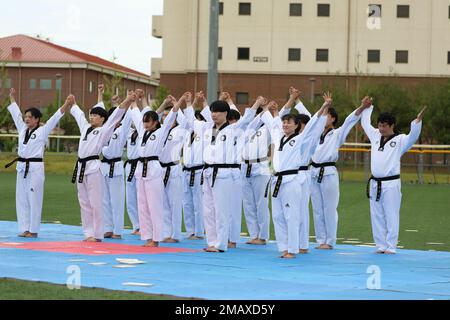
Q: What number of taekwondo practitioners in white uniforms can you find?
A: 14